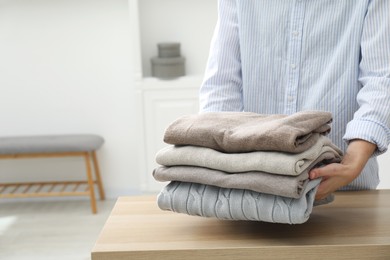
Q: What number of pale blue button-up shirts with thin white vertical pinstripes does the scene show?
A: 1